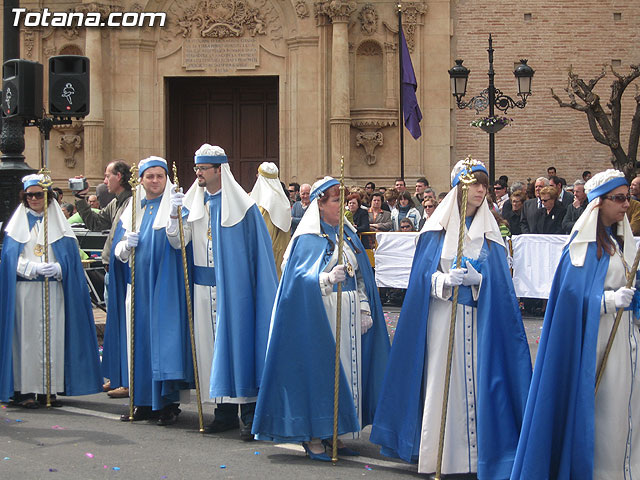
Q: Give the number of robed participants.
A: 7